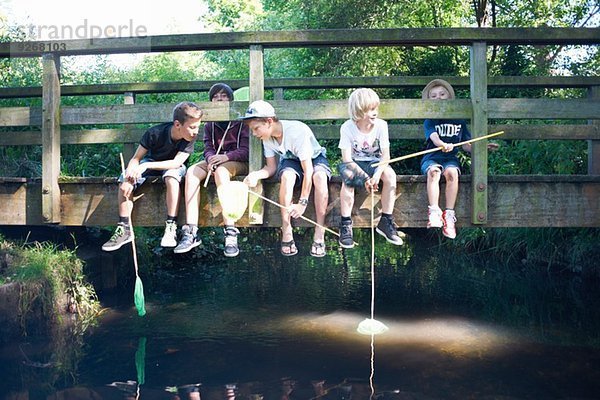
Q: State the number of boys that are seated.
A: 5